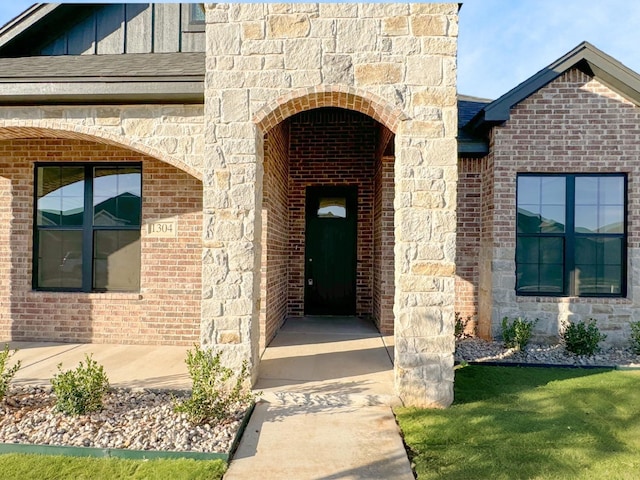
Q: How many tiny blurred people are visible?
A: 0